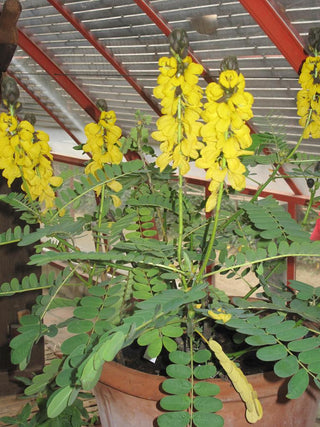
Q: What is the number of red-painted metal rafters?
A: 5